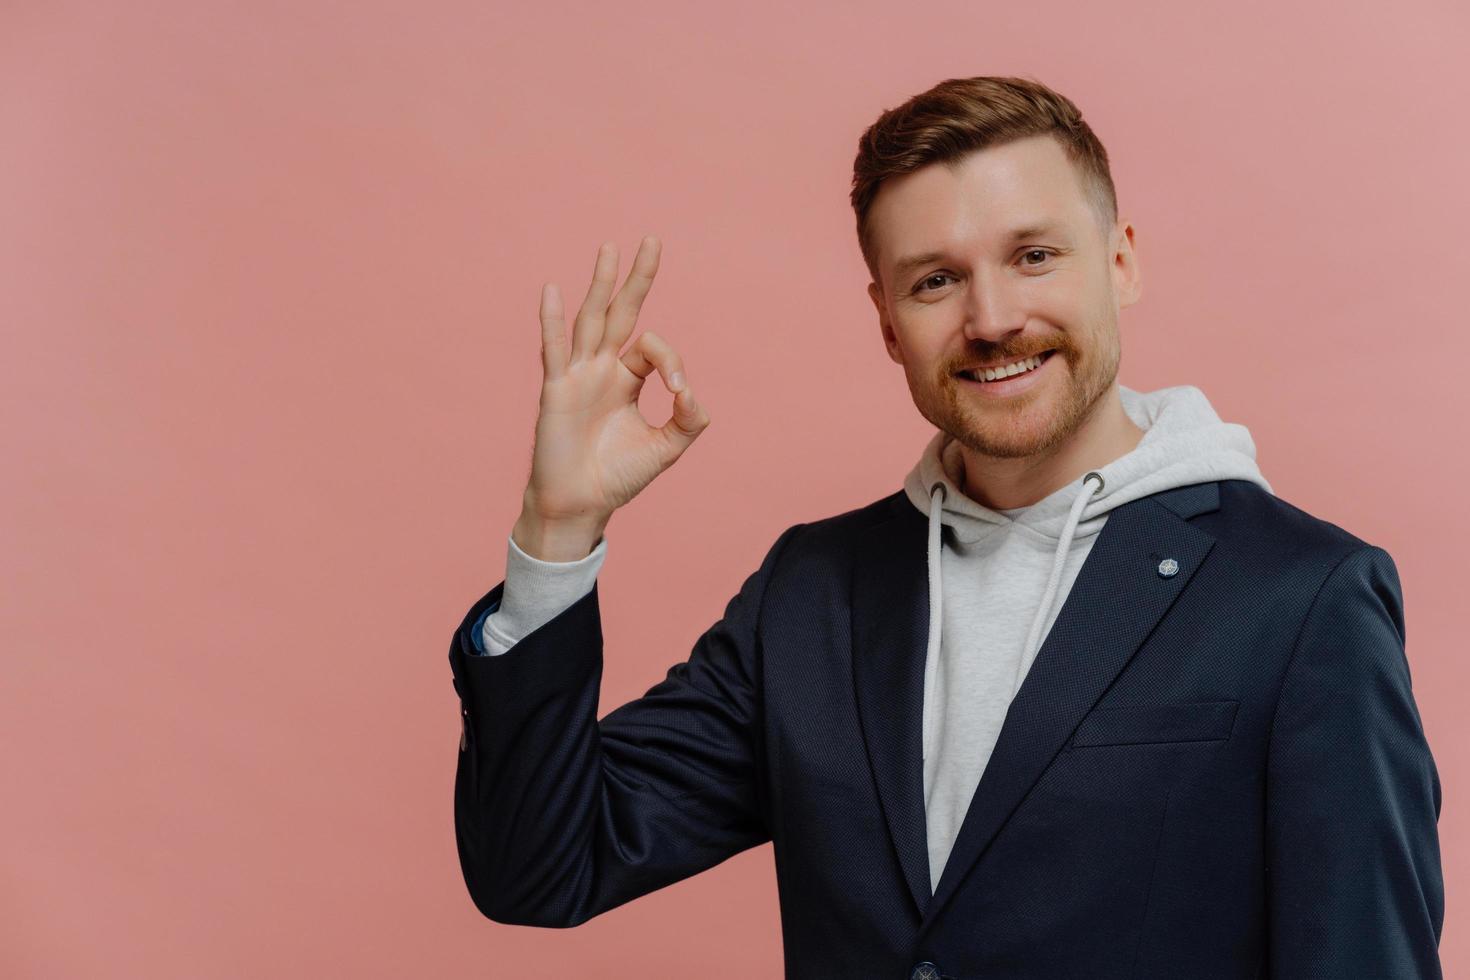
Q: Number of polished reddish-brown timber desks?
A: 0